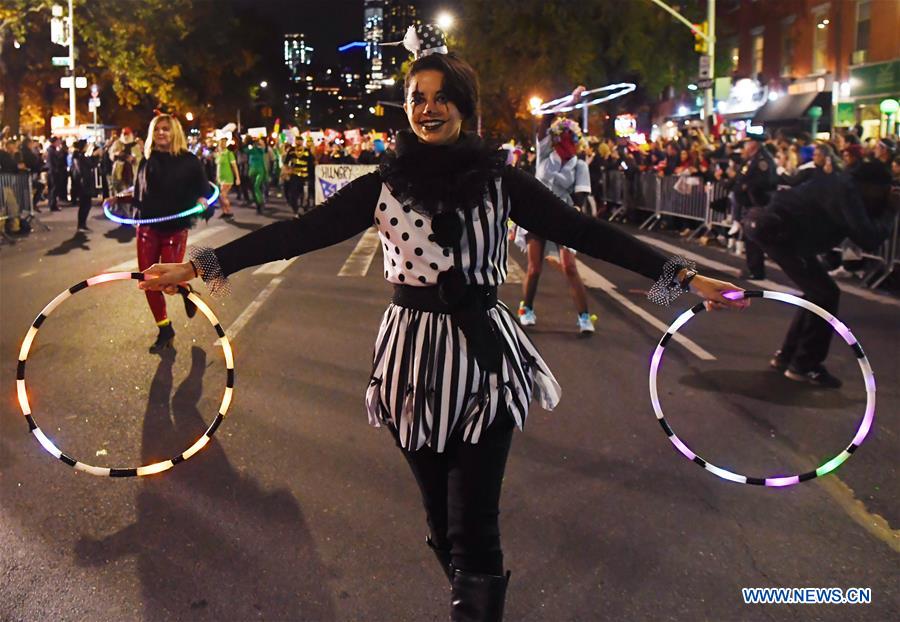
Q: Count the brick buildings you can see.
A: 1